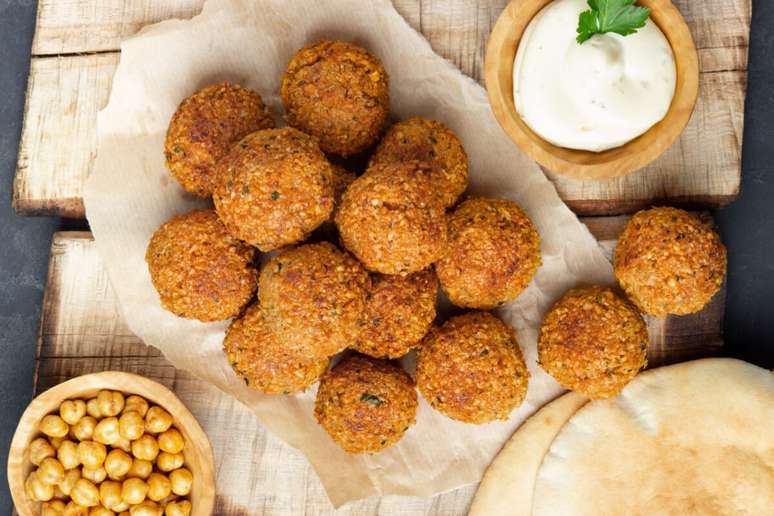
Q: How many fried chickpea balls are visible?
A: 15